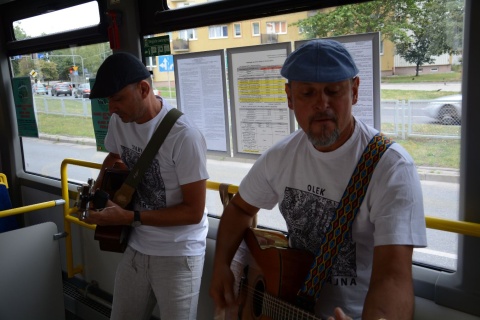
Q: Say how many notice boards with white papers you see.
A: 3